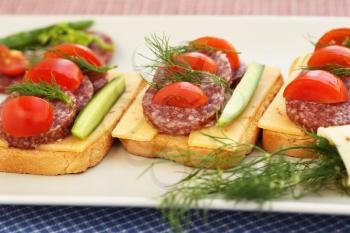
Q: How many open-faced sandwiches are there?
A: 3